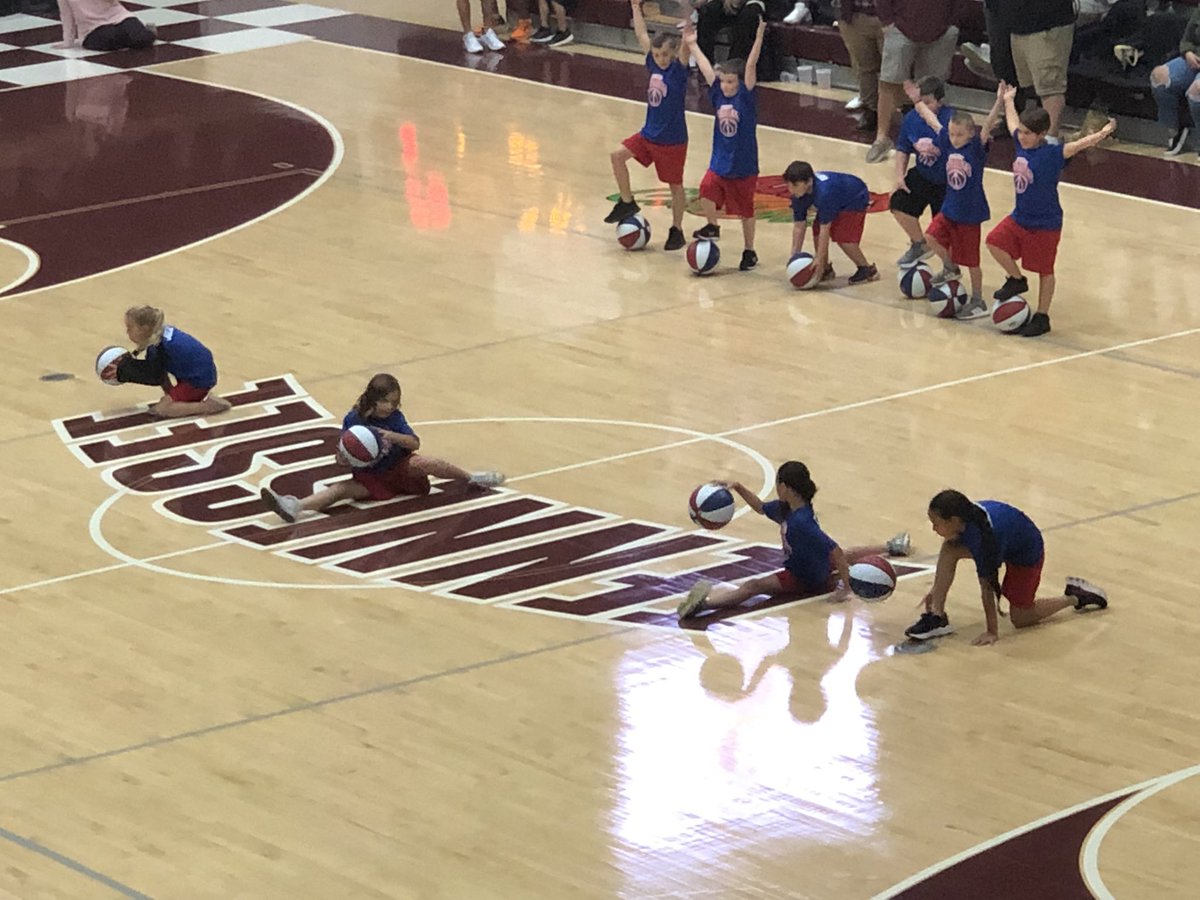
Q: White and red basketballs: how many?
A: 10